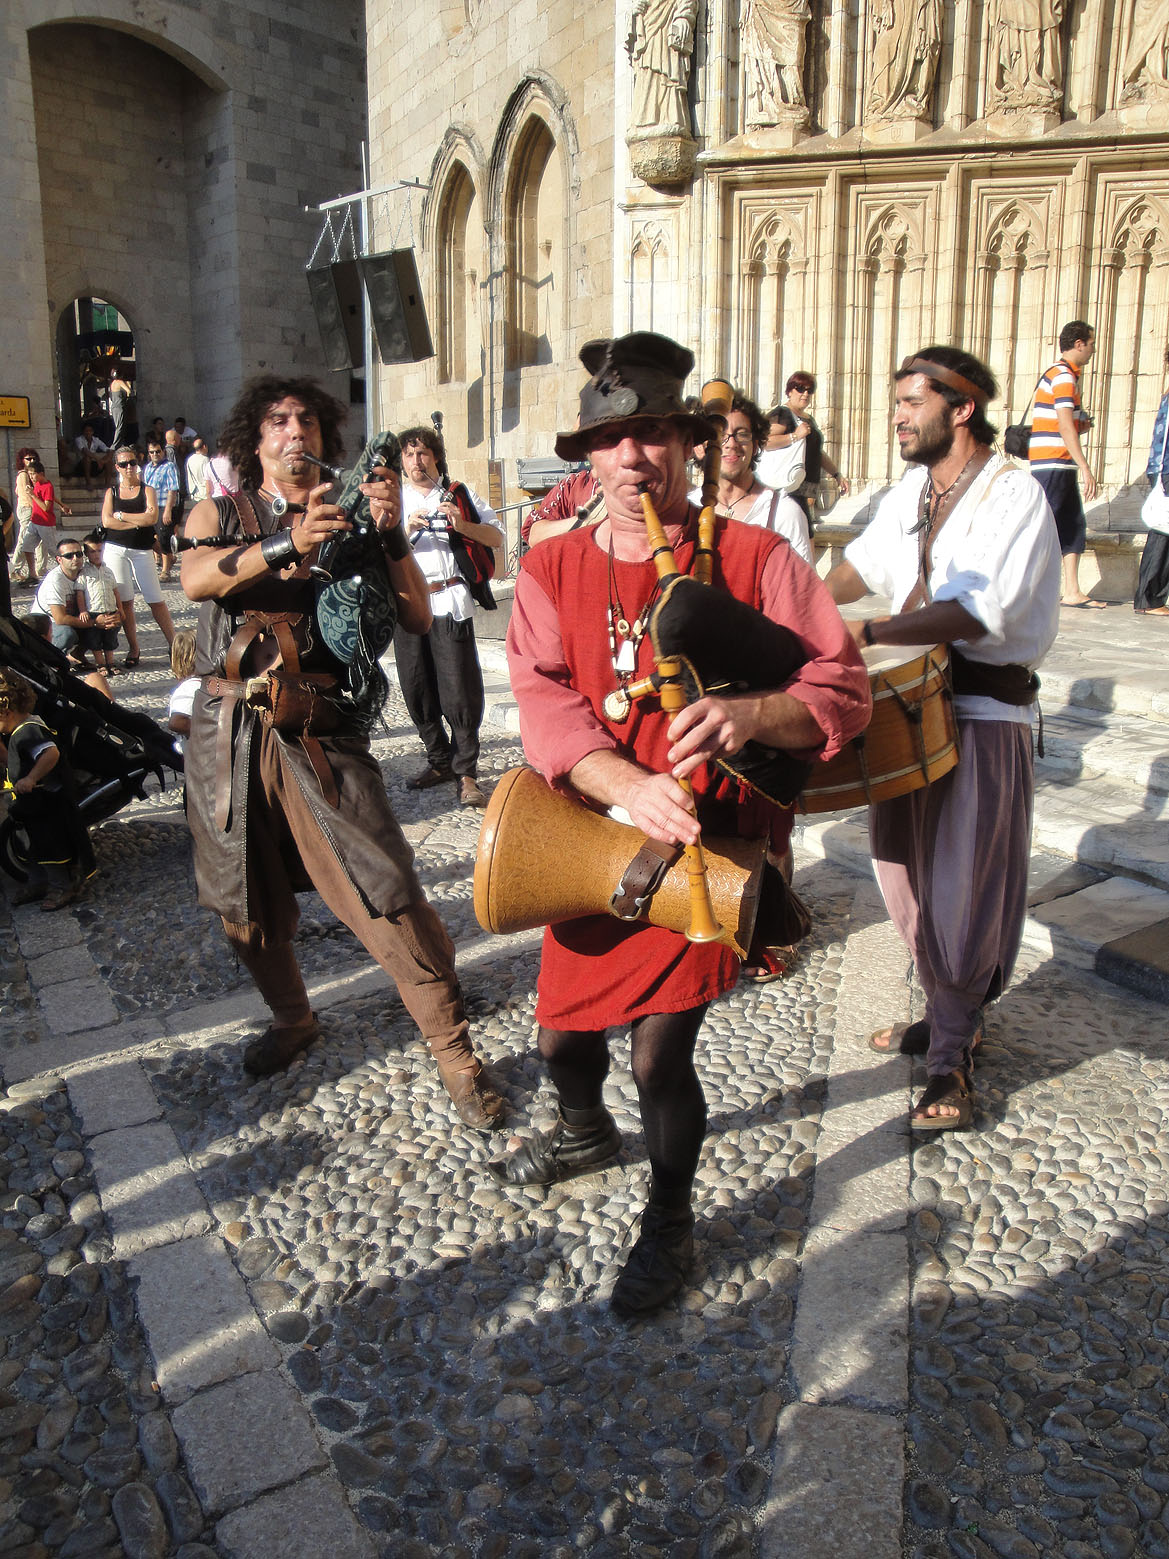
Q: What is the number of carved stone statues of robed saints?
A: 5